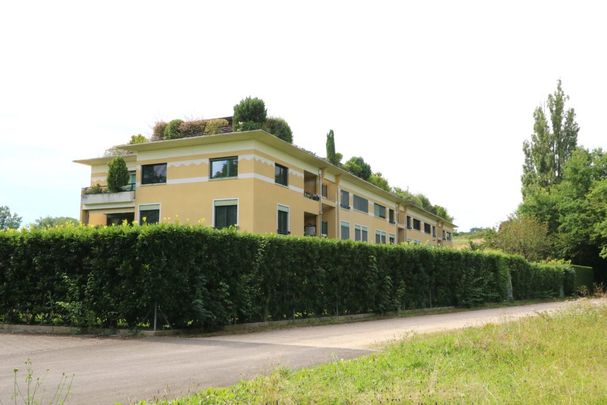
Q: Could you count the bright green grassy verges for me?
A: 1